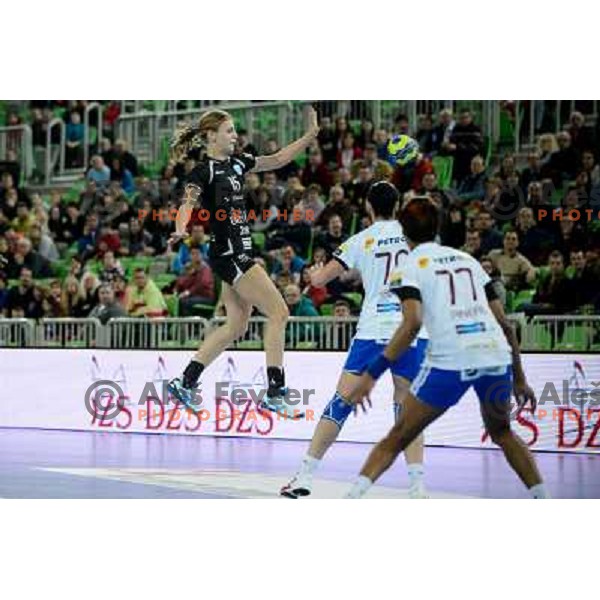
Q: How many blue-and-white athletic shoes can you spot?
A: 2